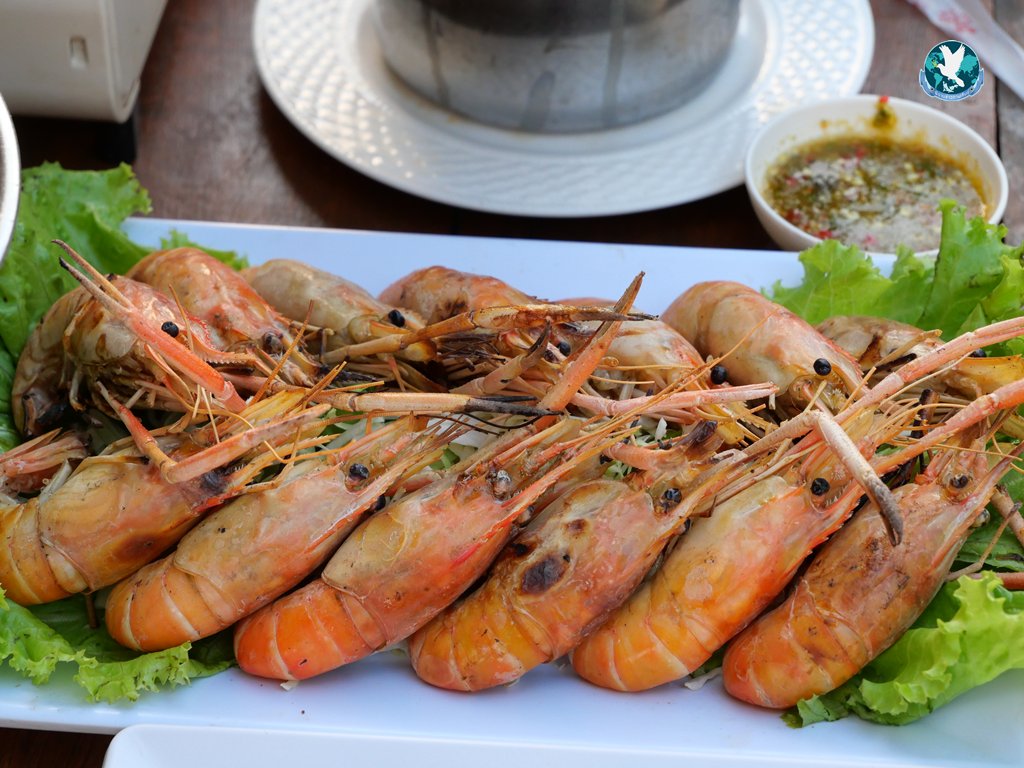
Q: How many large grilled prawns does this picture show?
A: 13